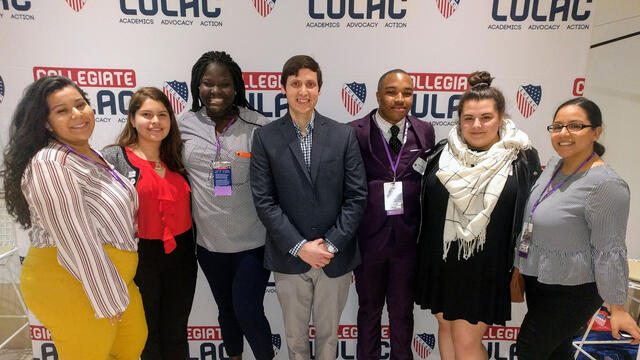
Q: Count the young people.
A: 7